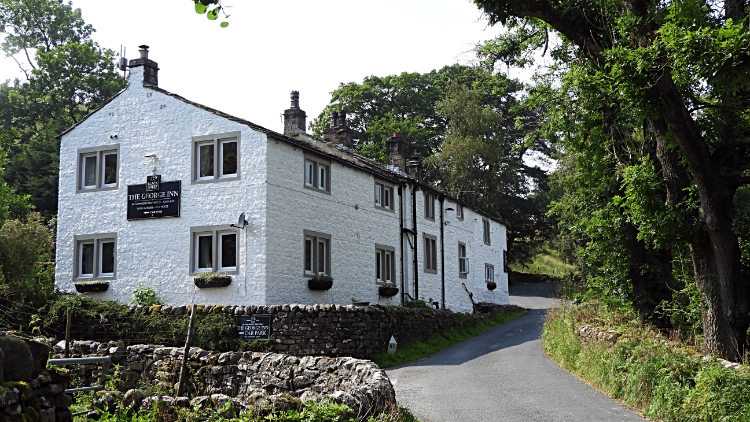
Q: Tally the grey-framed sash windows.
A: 14